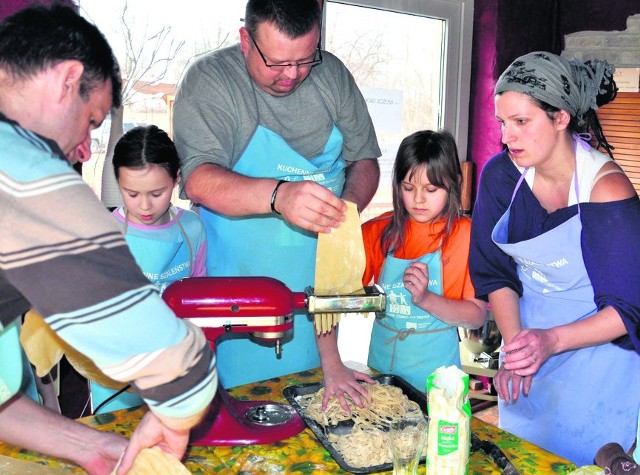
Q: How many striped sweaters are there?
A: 1